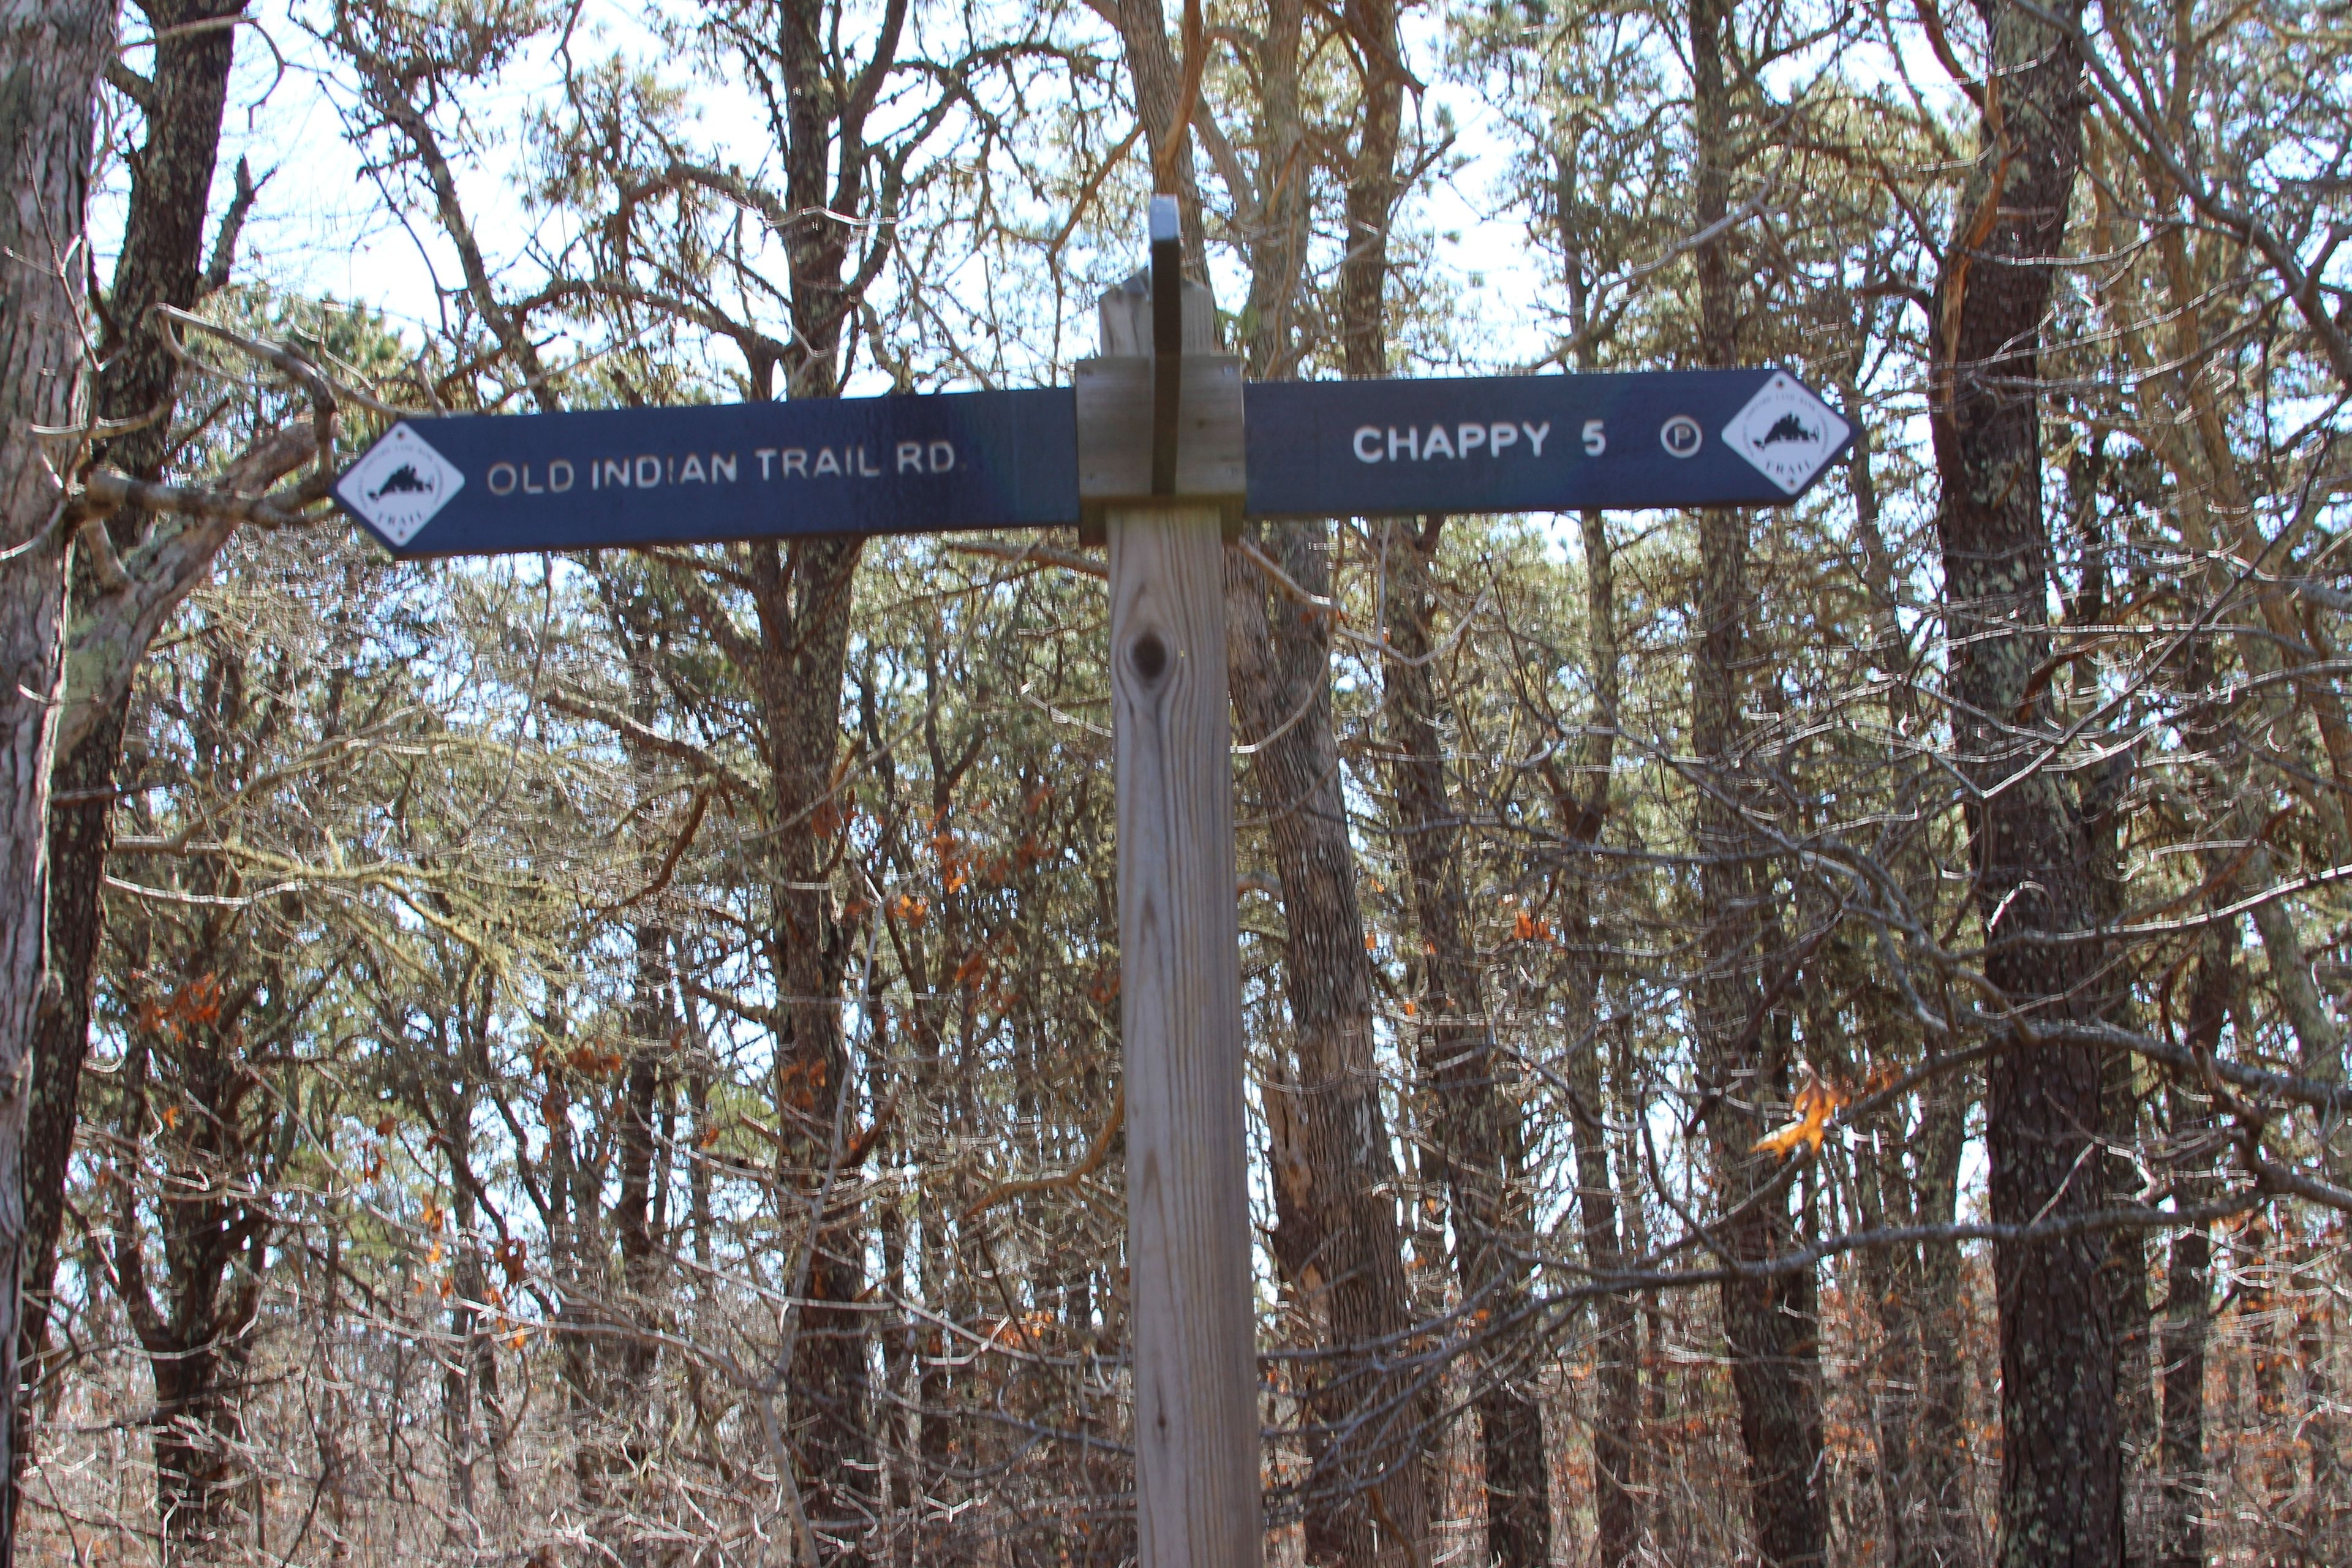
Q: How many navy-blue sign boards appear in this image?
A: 2